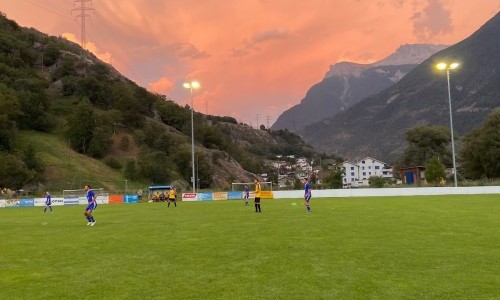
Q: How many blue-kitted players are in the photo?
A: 4